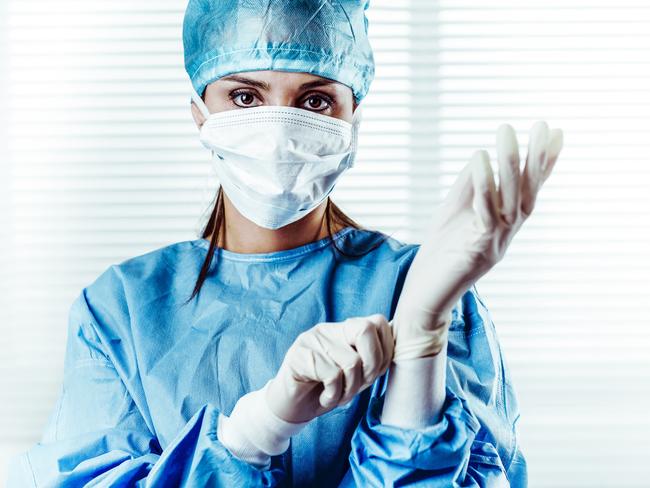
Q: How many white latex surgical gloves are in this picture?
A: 2